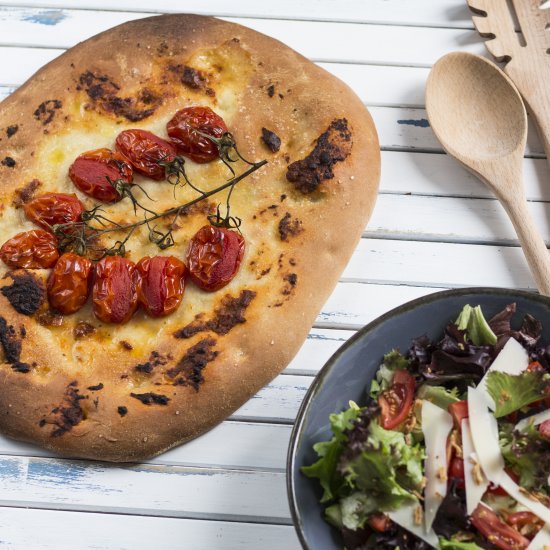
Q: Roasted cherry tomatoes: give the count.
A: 9